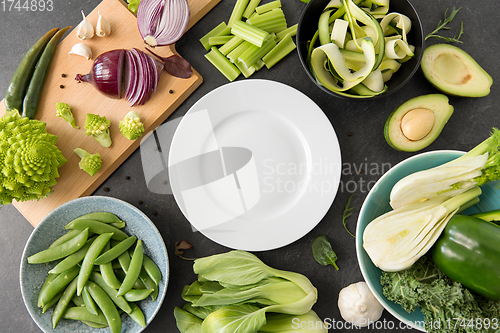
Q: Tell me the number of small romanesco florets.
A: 4